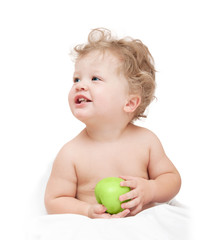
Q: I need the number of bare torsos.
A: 1